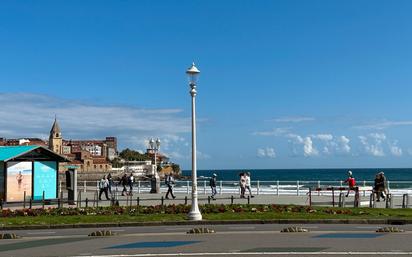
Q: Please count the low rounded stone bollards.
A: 5